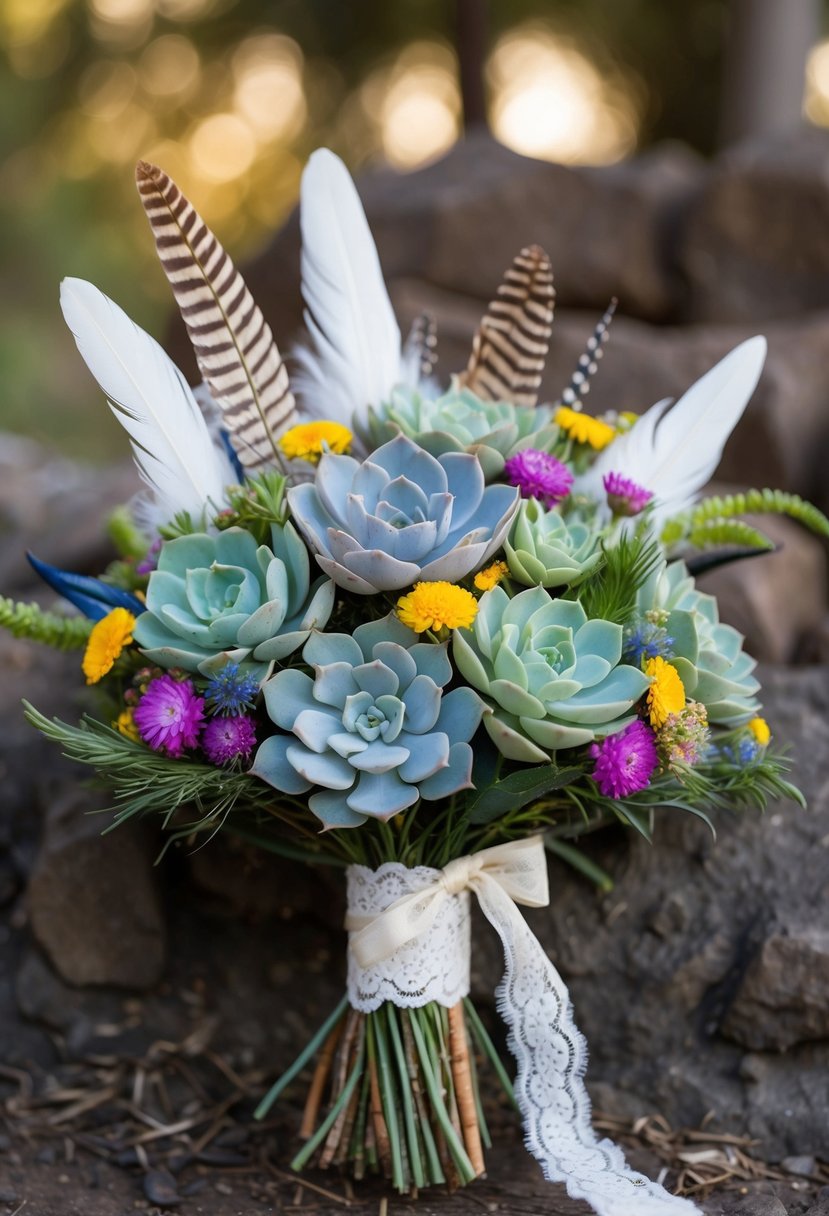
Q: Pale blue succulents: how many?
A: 2